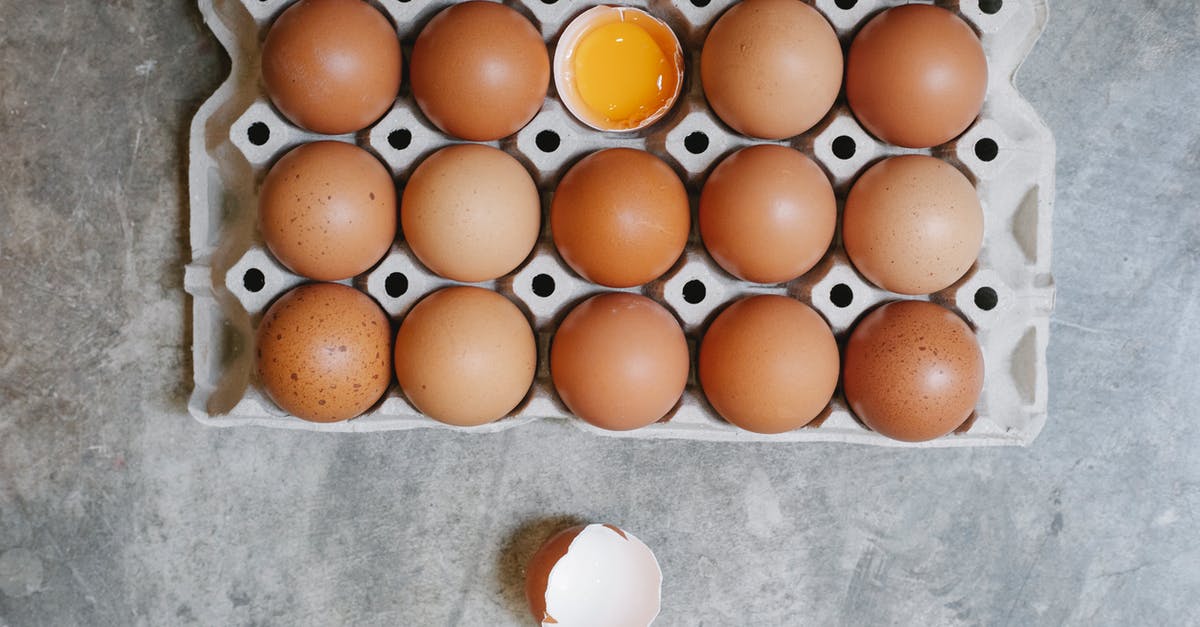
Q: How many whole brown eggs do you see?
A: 14